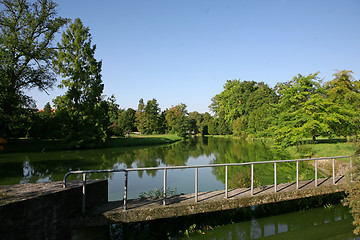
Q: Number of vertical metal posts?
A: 11